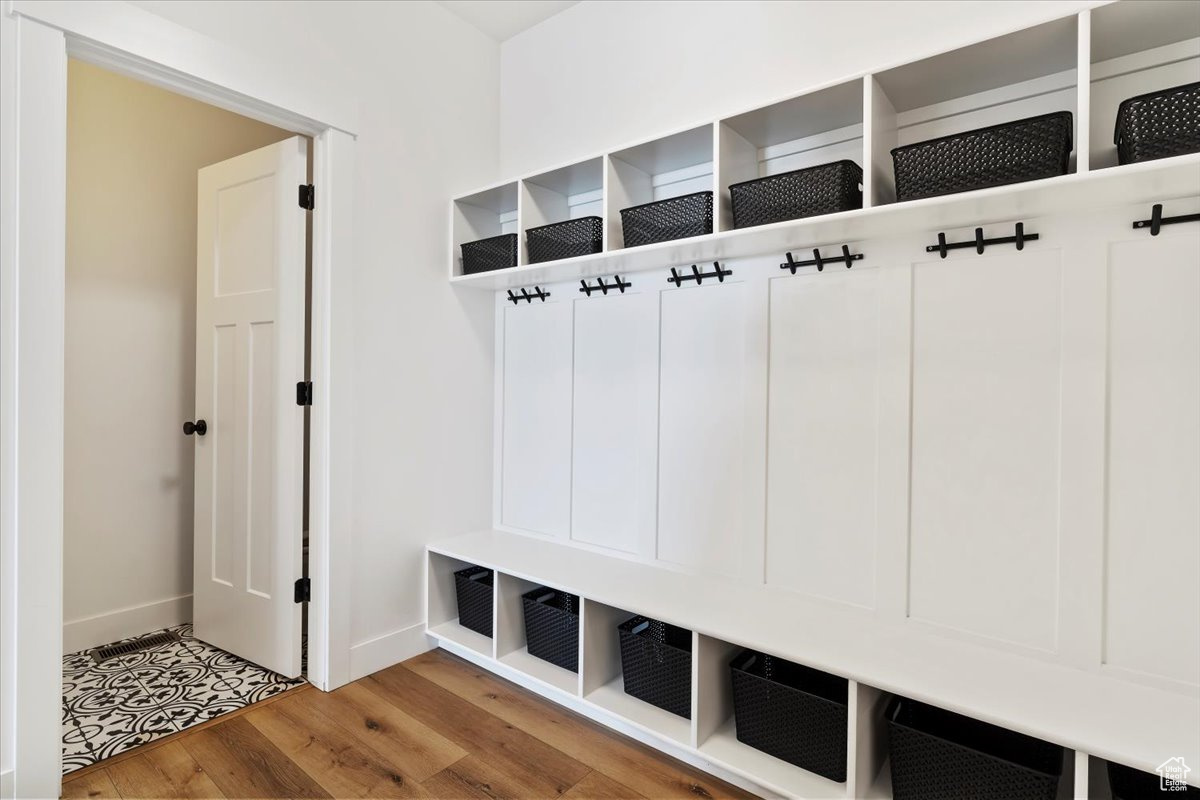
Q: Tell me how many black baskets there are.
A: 12